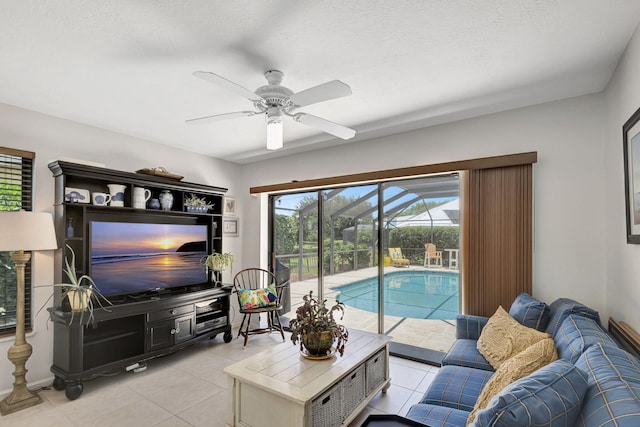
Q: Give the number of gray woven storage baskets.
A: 3